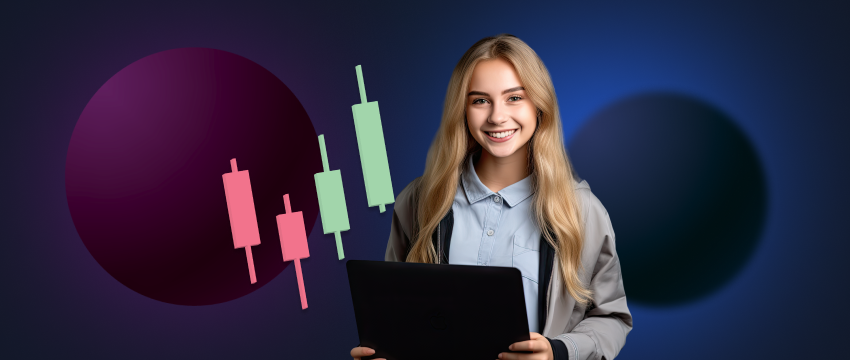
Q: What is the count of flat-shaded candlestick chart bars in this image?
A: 4